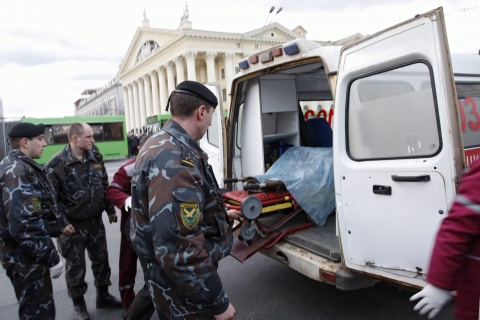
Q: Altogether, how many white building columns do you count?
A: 12